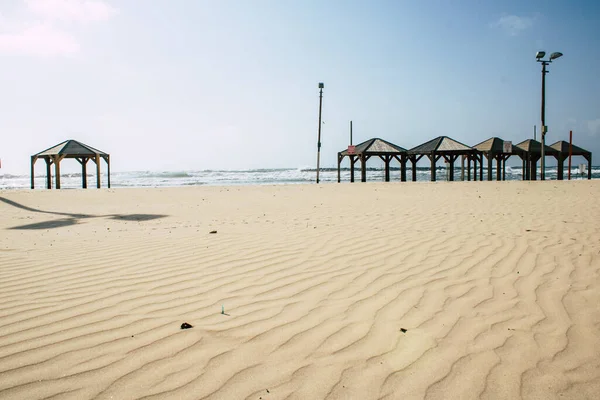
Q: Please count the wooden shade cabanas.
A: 6